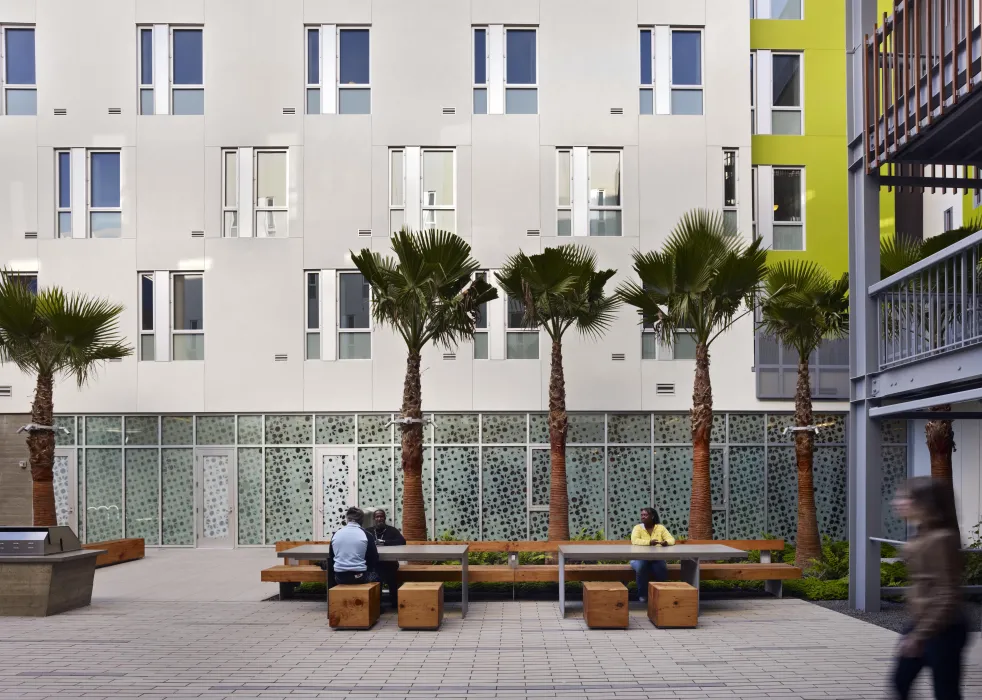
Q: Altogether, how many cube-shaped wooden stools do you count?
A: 4